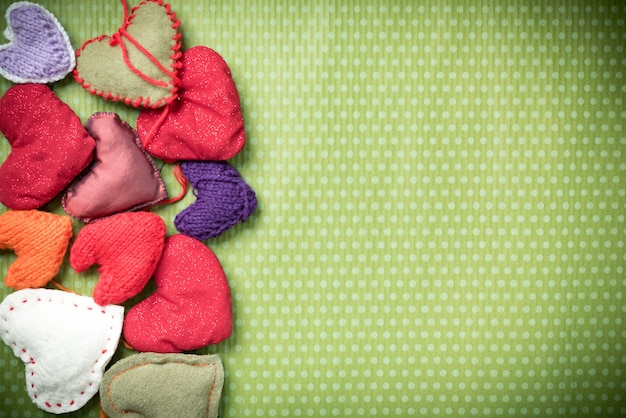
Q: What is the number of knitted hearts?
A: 4